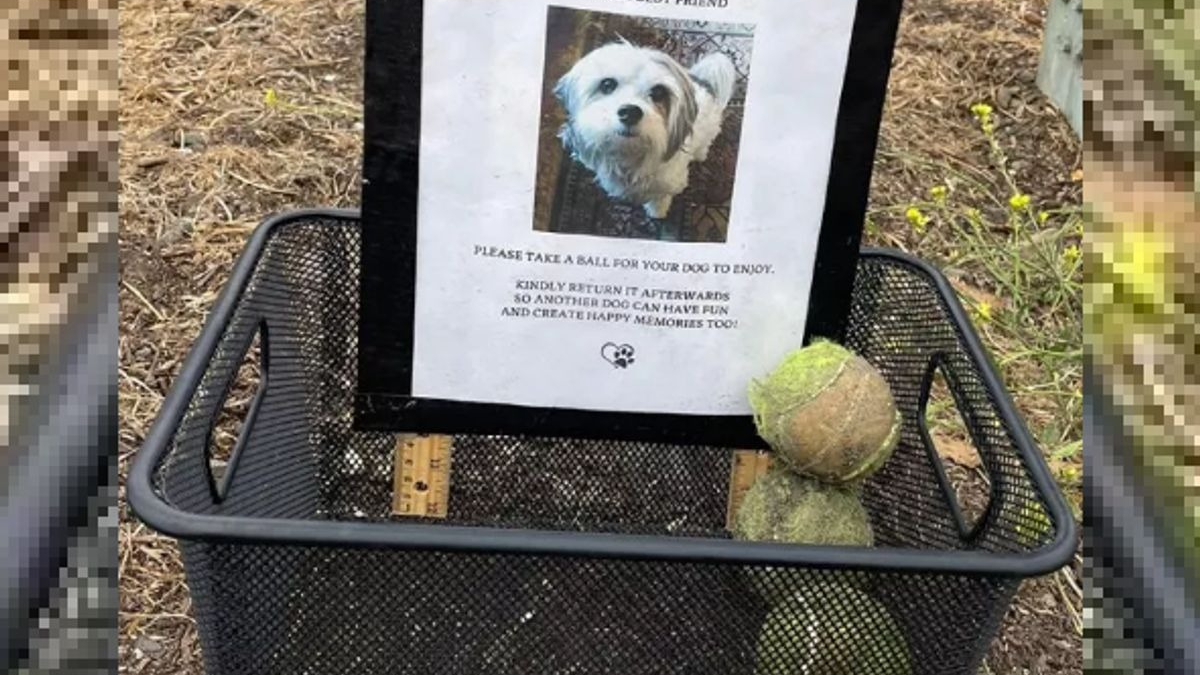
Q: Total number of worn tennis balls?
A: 3